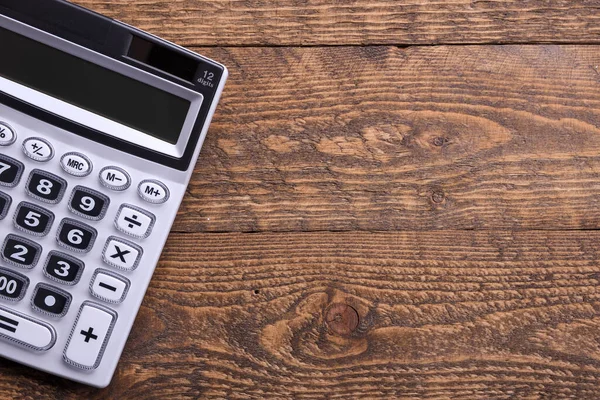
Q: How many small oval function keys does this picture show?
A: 5